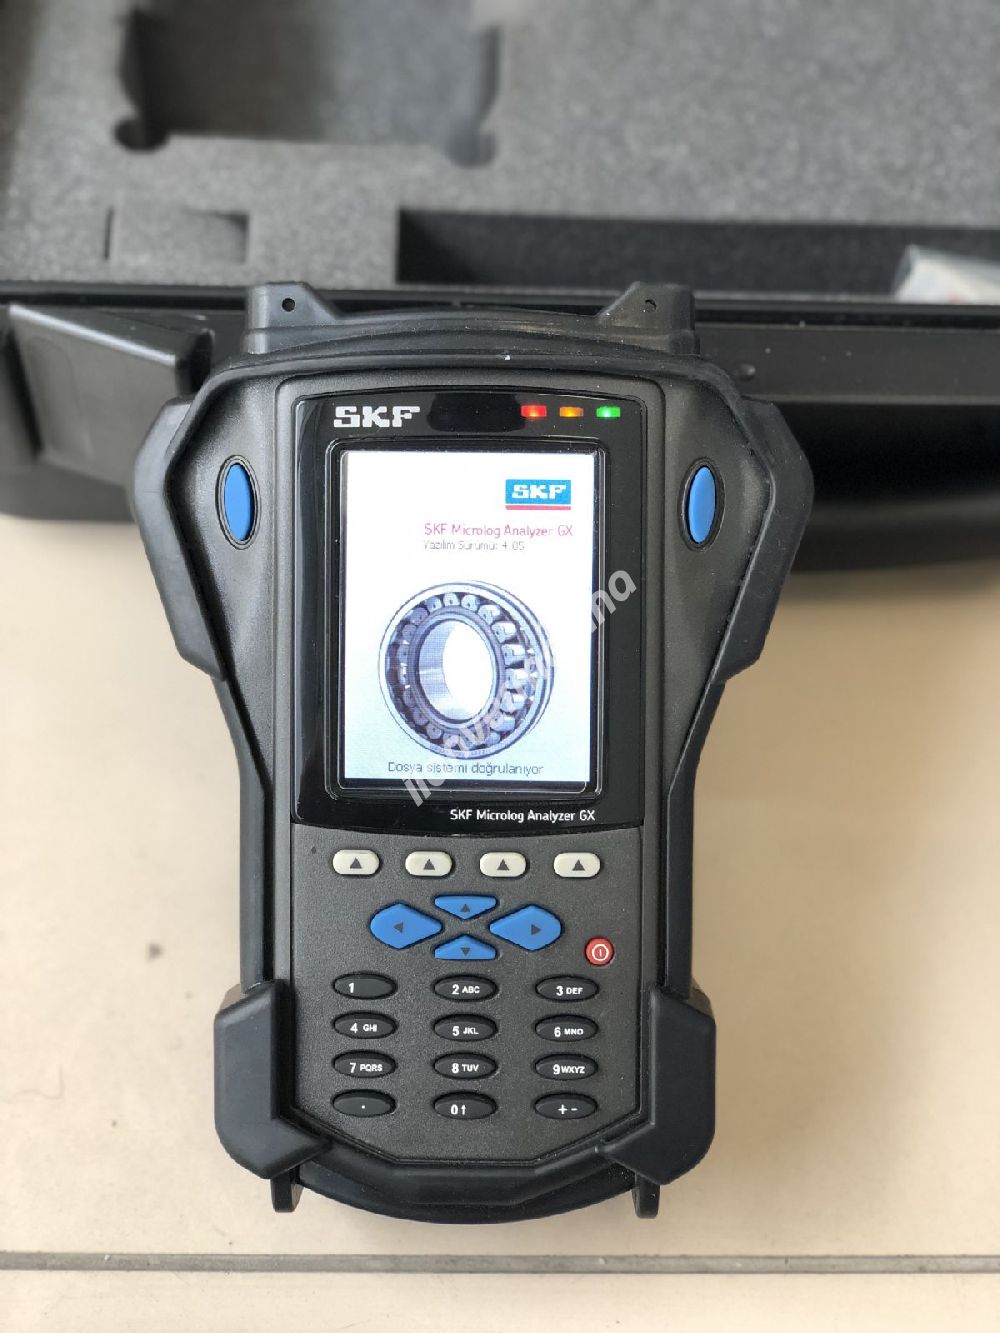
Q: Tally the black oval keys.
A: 12